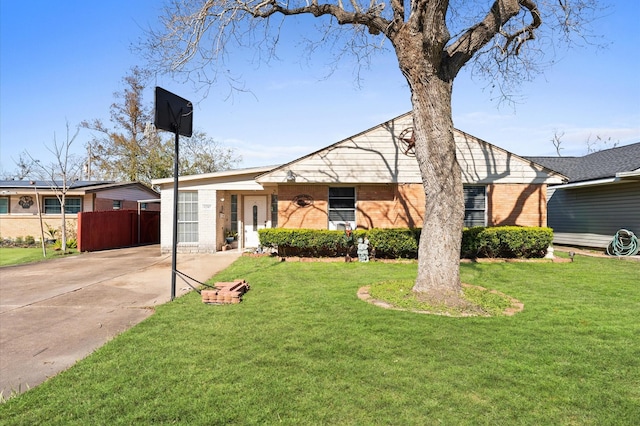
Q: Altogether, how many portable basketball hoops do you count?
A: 1